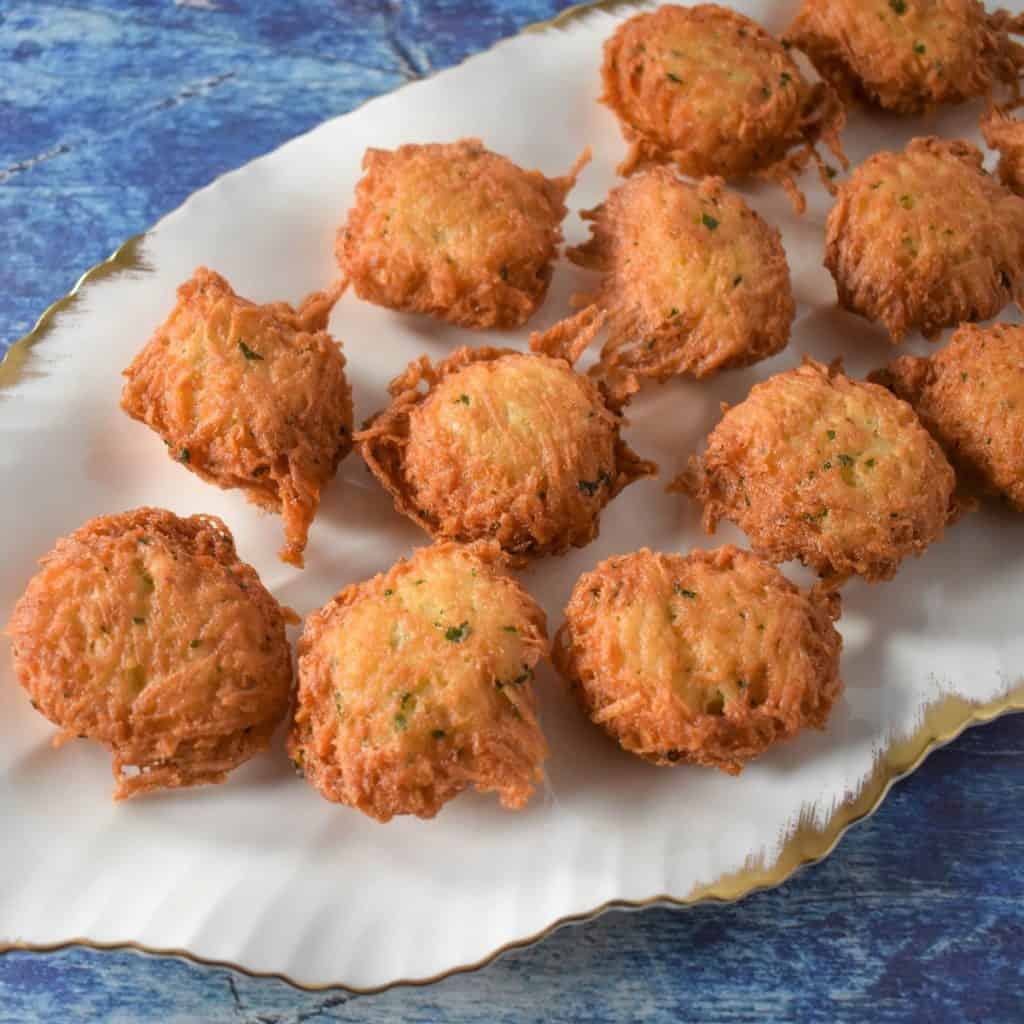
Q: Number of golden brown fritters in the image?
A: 13